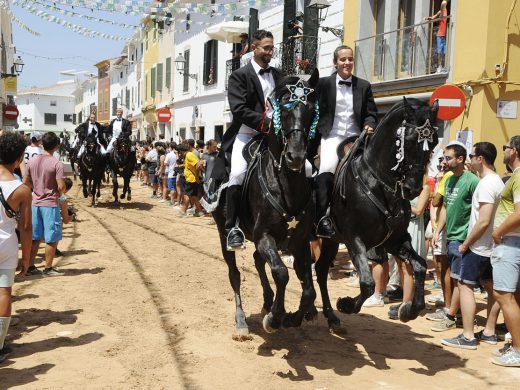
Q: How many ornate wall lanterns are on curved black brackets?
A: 3